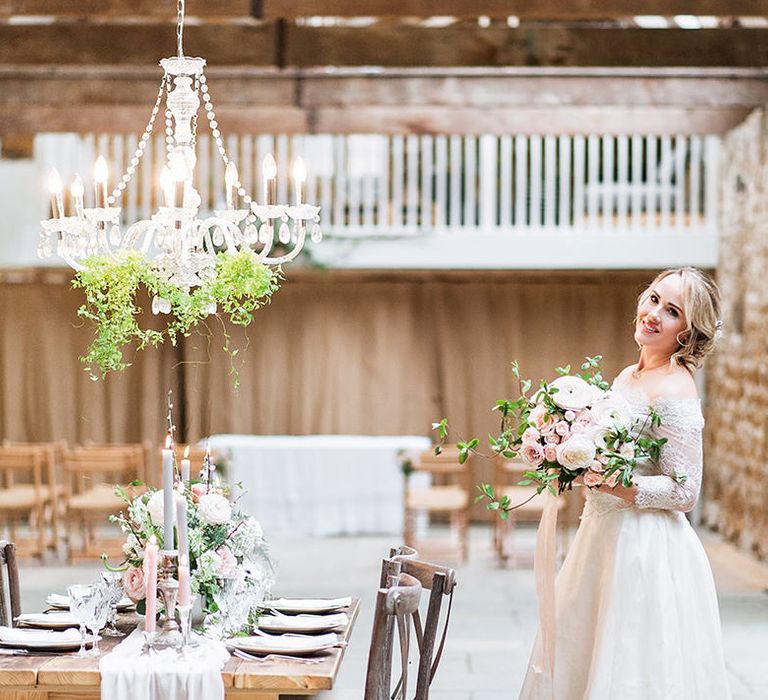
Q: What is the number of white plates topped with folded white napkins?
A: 6